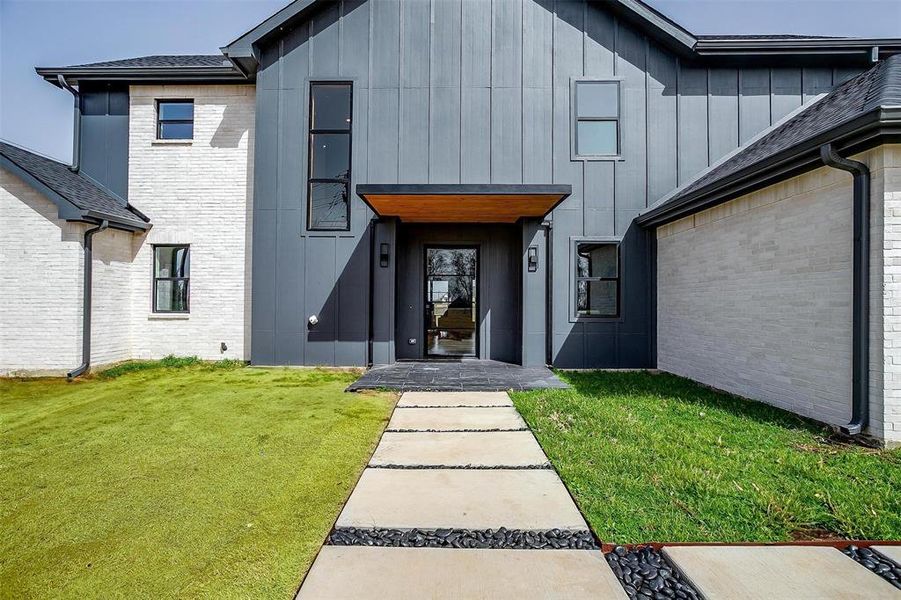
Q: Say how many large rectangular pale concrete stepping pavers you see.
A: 7